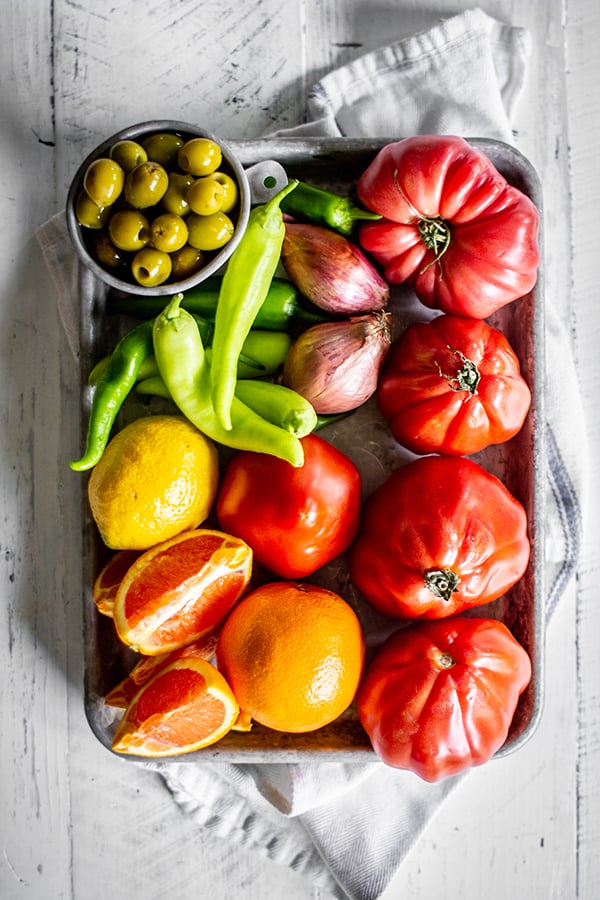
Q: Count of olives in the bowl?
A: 15